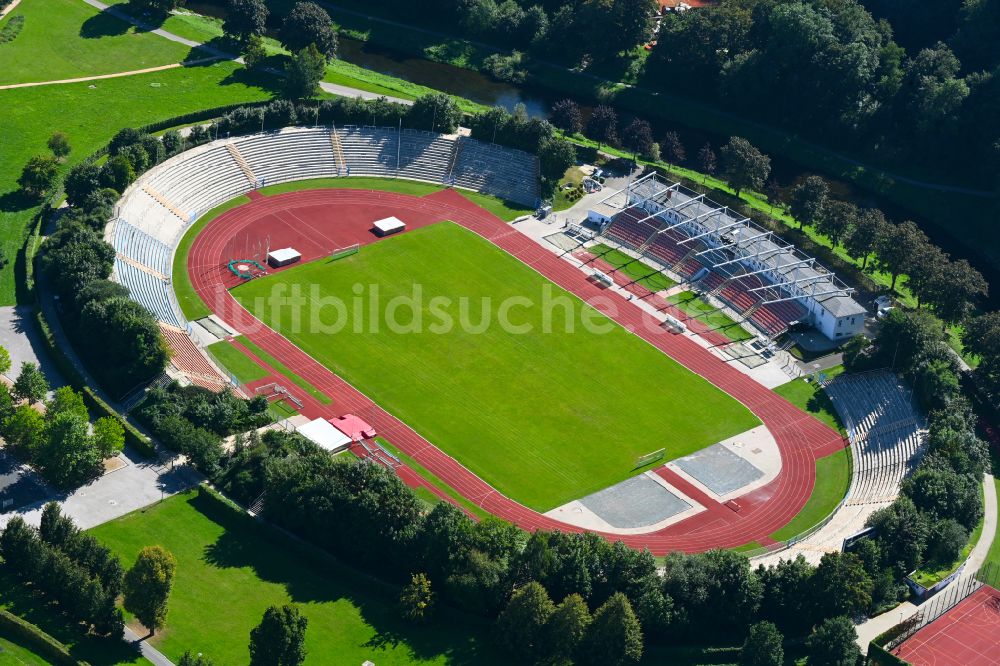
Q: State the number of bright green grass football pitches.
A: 1